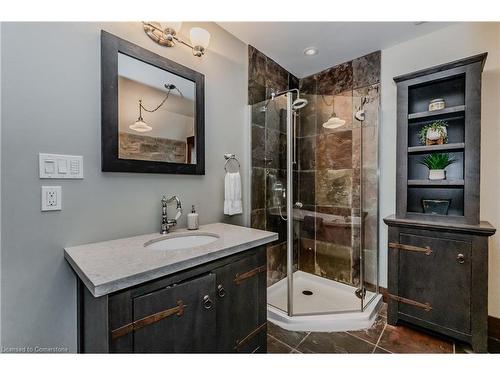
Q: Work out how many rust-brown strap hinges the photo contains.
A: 5